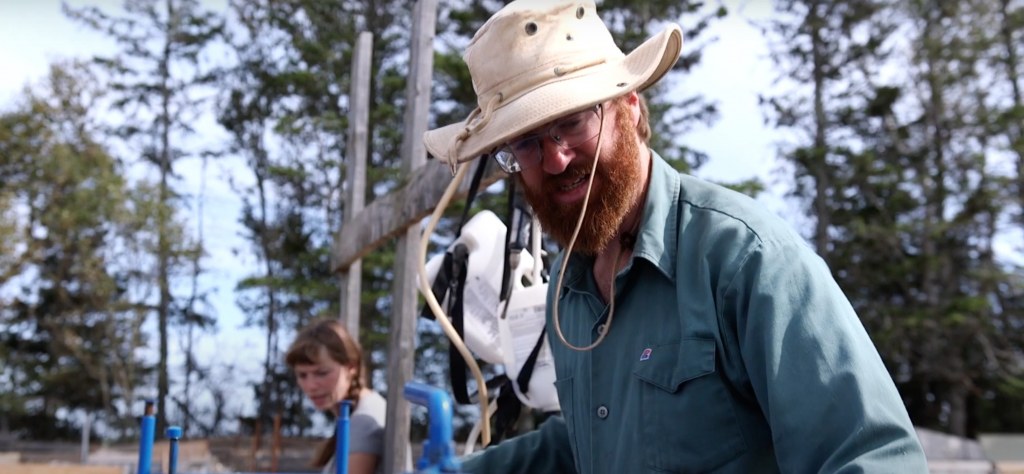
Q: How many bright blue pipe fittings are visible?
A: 4